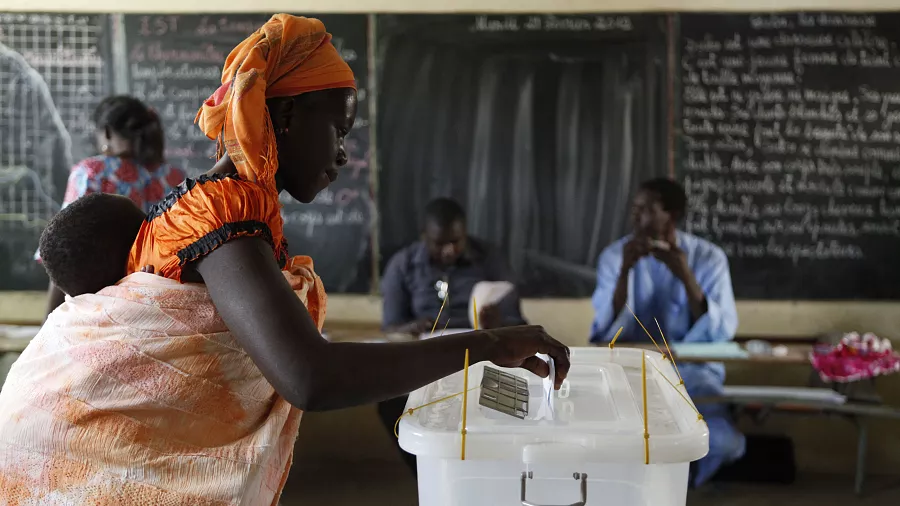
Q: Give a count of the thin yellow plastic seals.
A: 10